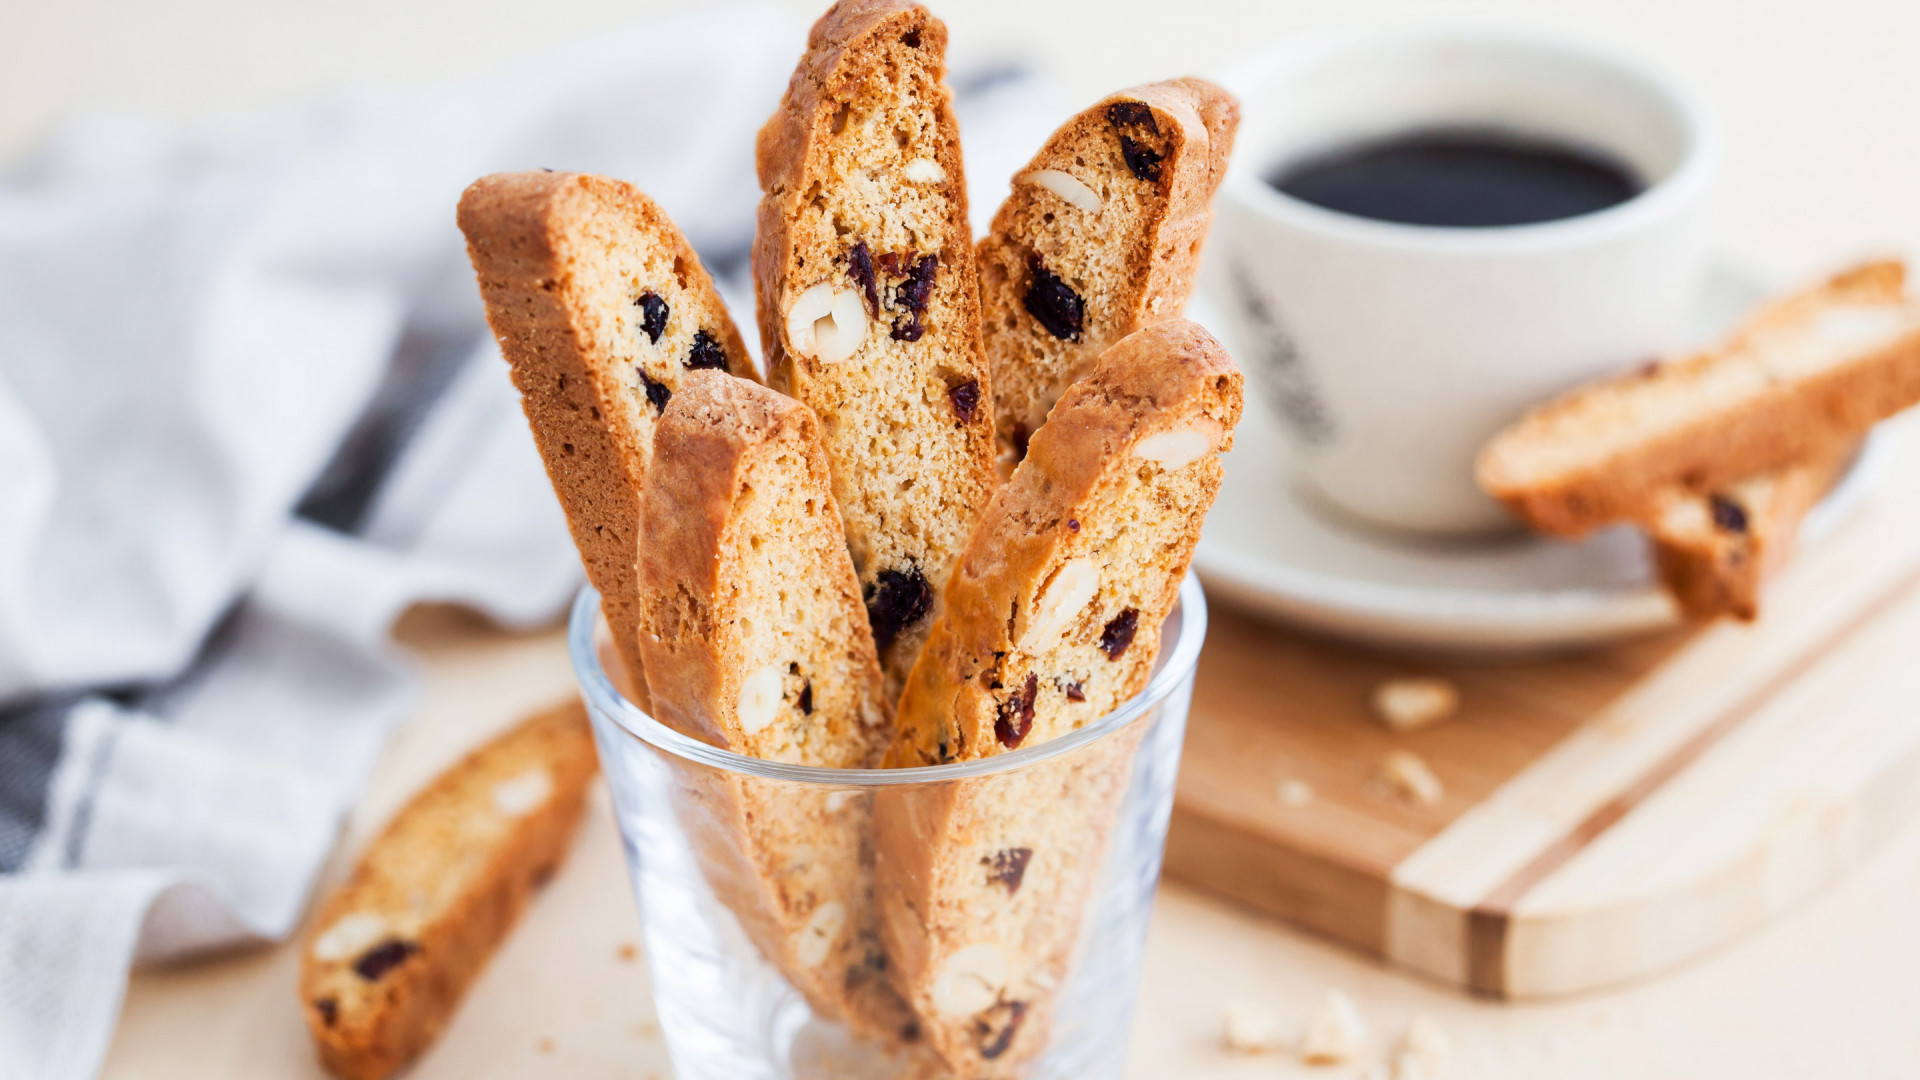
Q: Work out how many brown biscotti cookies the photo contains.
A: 8